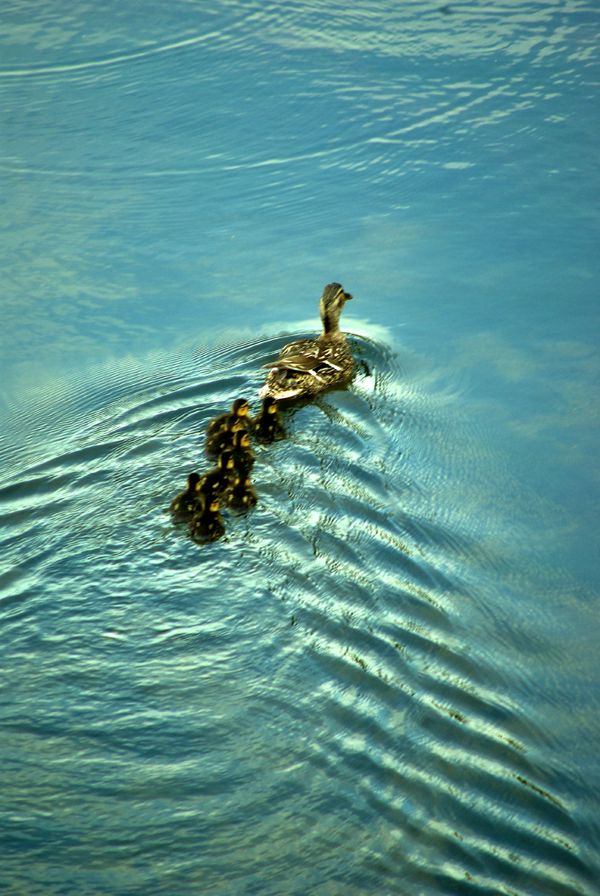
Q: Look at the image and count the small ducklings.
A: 8